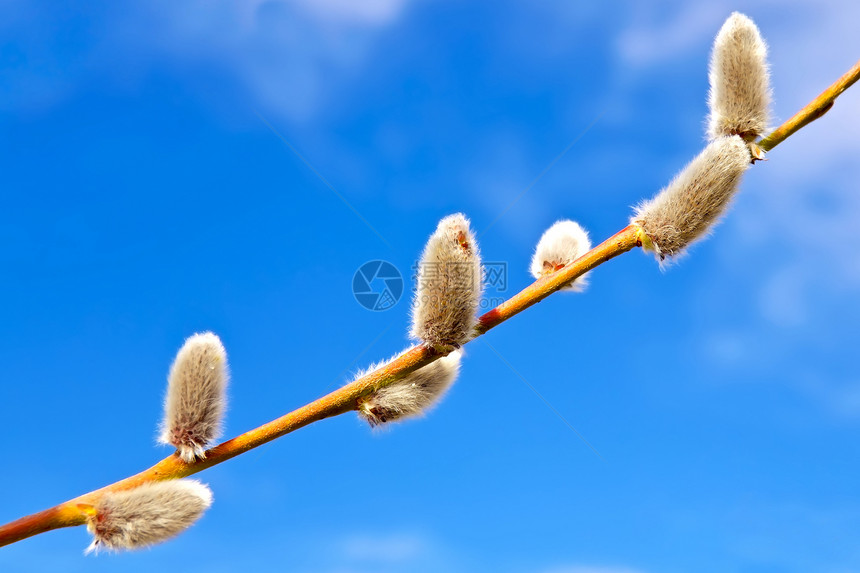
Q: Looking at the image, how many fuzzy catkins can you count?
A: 7